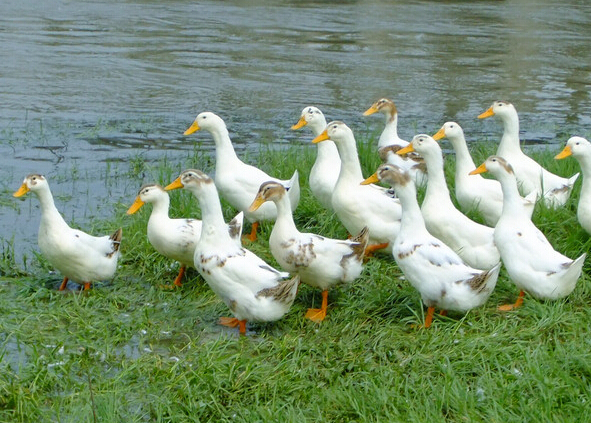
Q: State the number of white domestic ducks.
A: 14